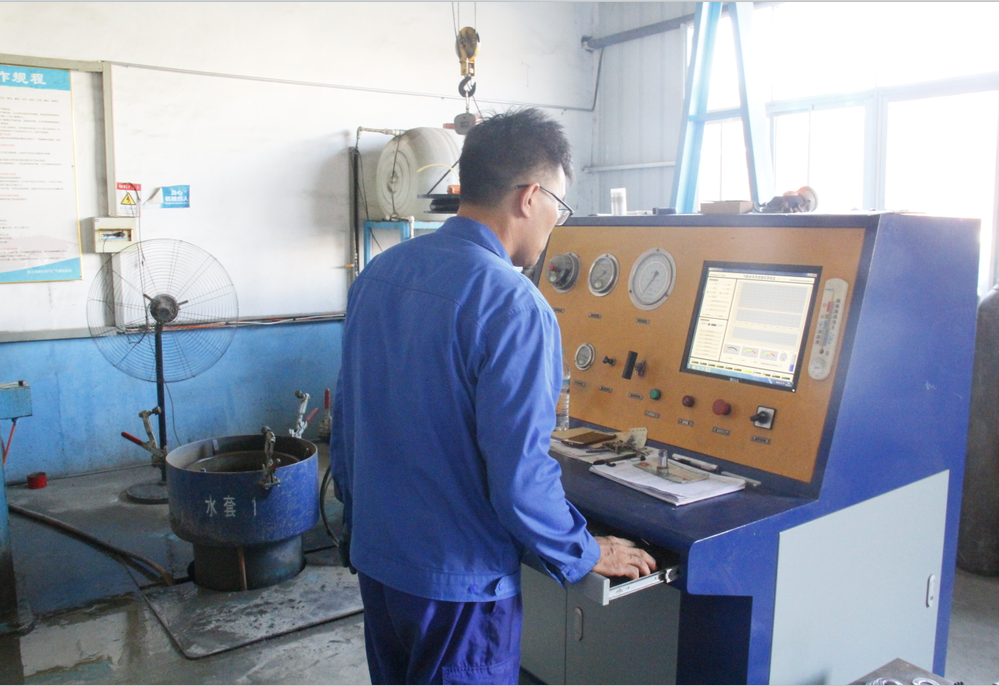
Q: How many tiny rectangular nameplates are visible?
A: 10